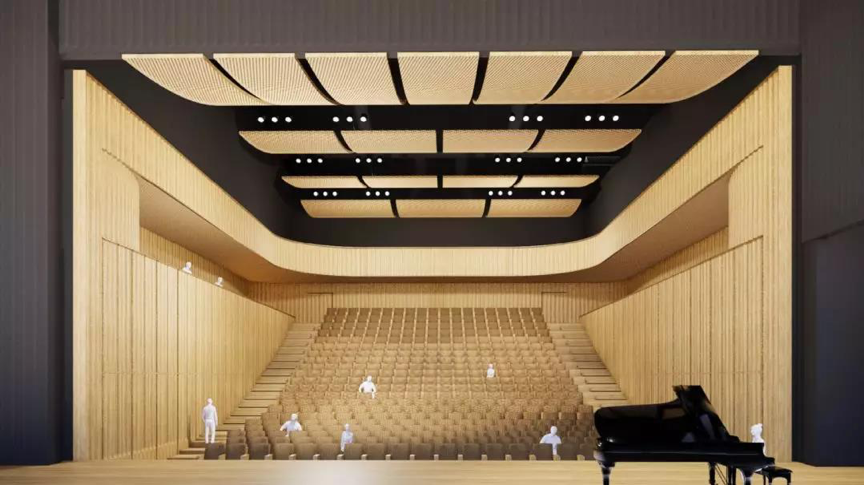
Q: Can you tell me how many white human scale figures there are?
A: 9